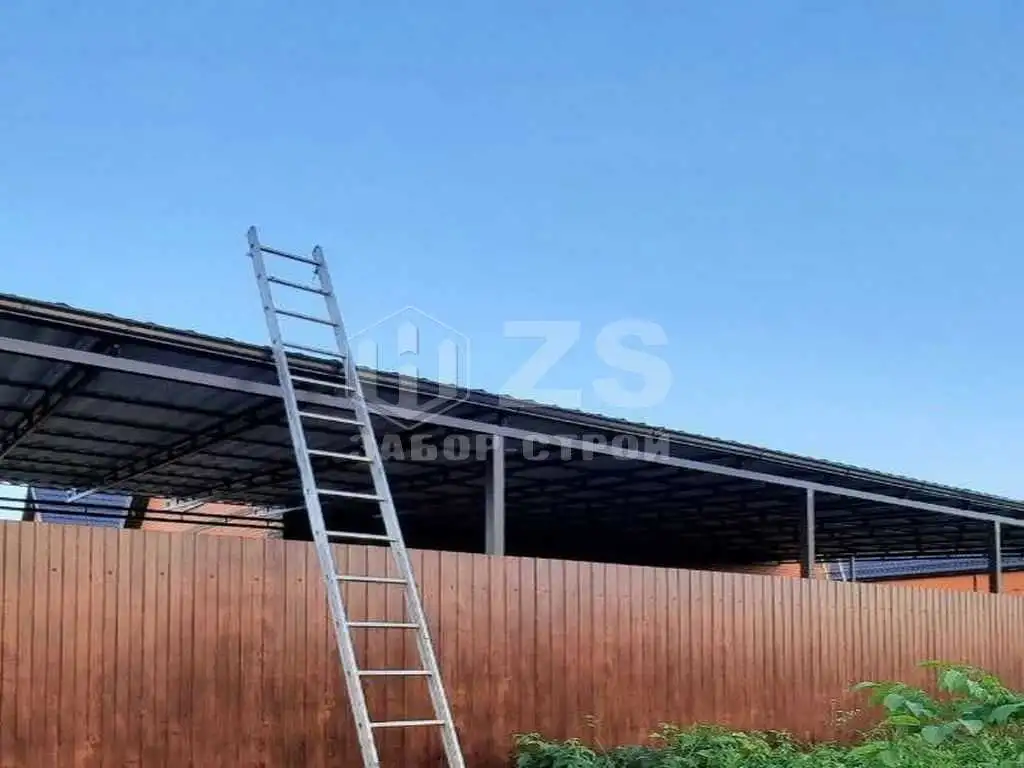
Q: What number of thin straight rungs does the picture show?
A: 13